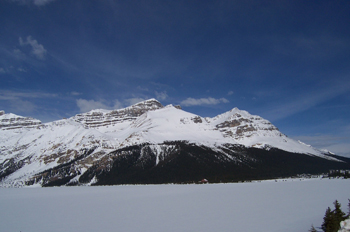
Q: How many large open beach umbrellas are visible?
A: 0